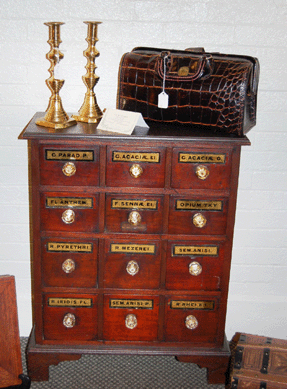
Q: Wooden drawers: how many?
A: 12